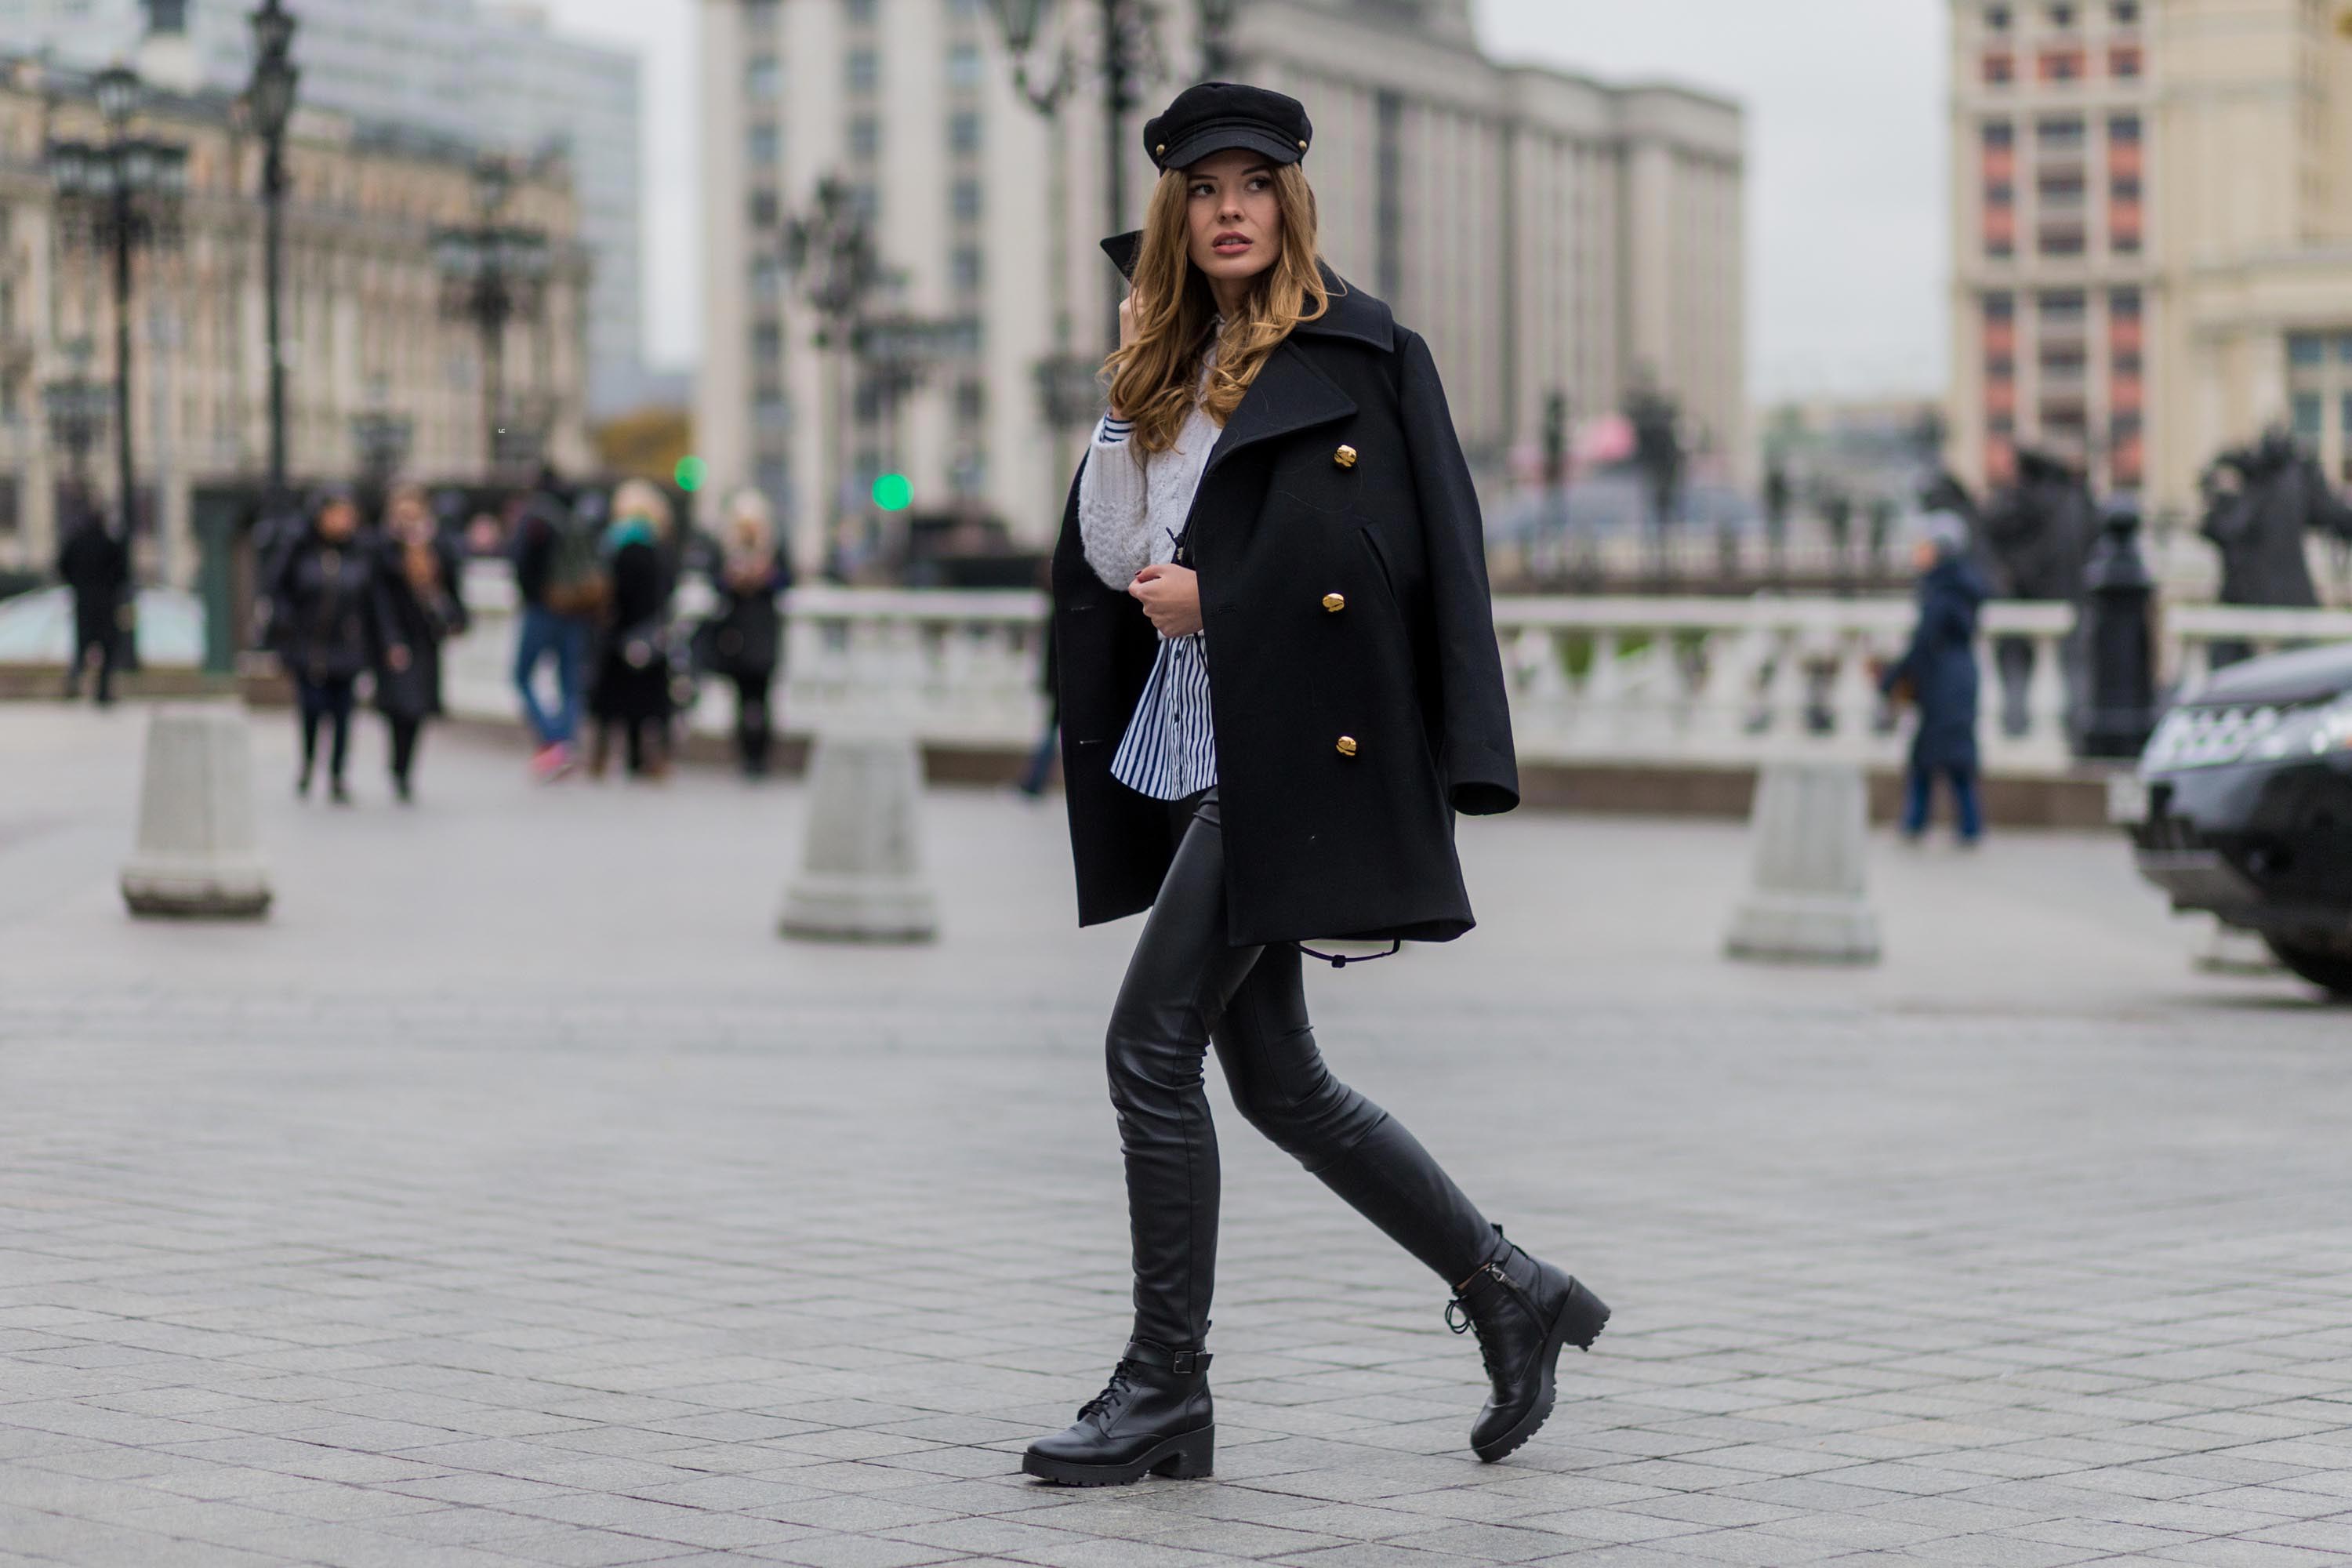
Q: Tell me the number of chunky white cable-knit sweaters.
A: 1